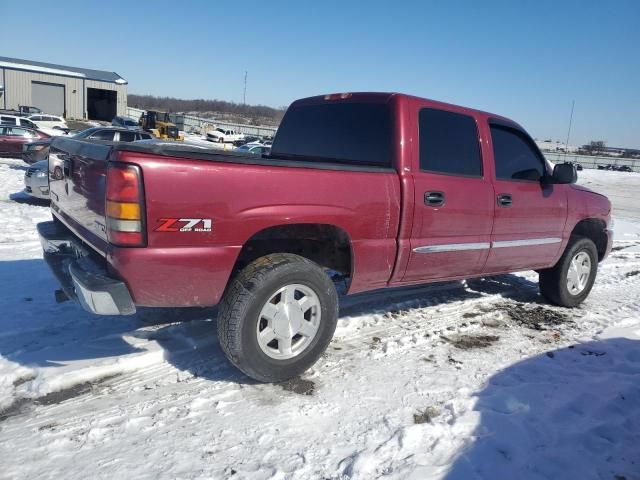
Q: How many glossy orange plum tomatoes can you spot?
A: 0